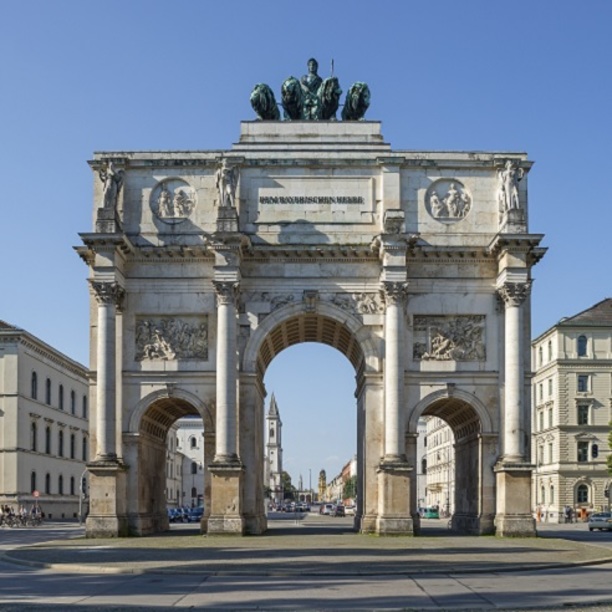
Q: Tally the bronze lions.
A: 4